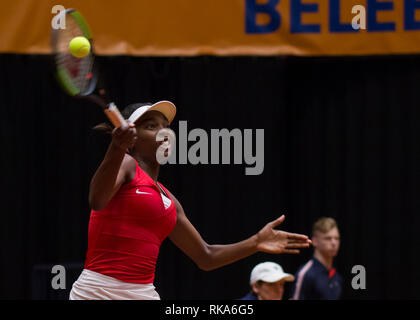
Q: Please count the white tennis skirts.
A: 1